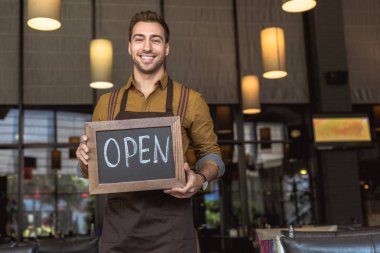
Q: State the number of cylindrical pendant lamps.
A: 5